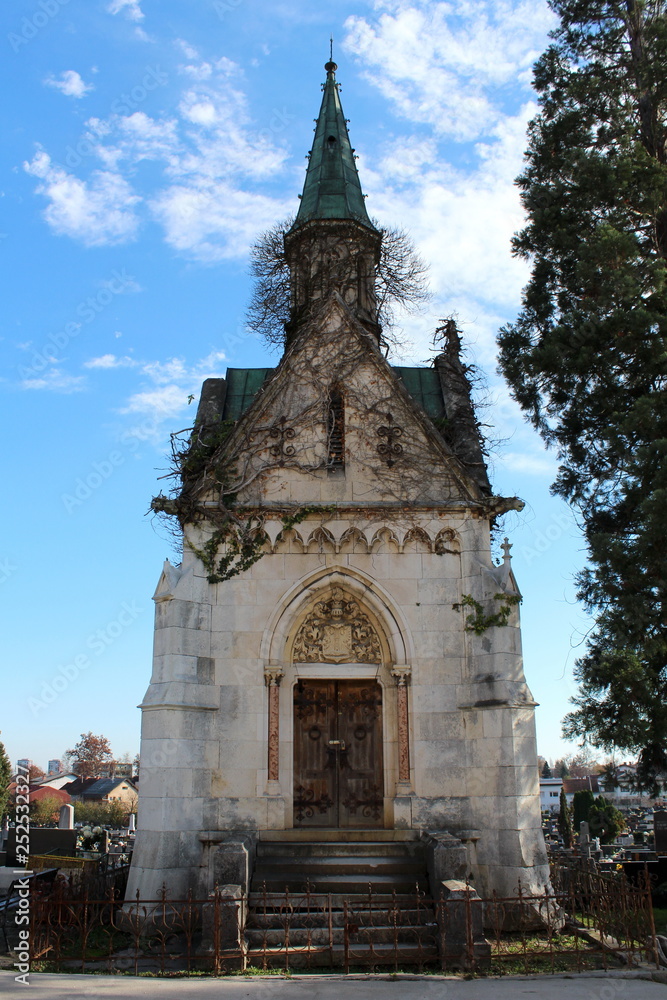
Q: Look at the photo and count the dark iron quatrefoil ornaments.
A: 2